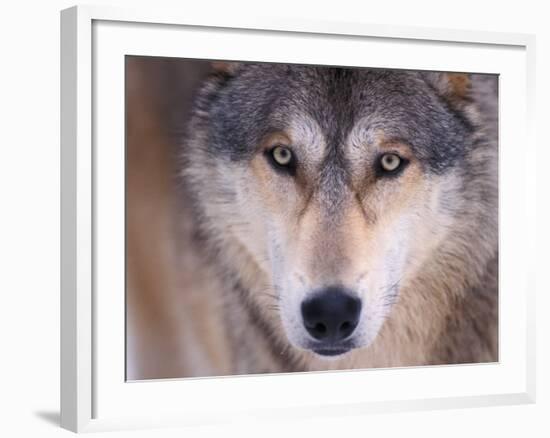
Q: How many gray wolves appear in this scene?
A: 1